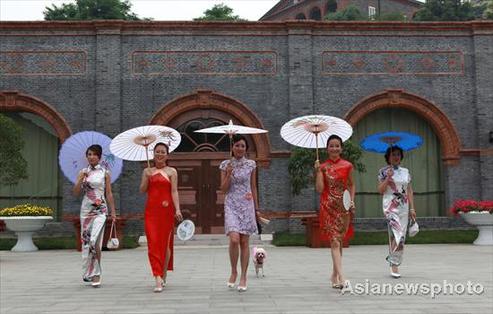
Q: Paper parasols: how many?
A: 5